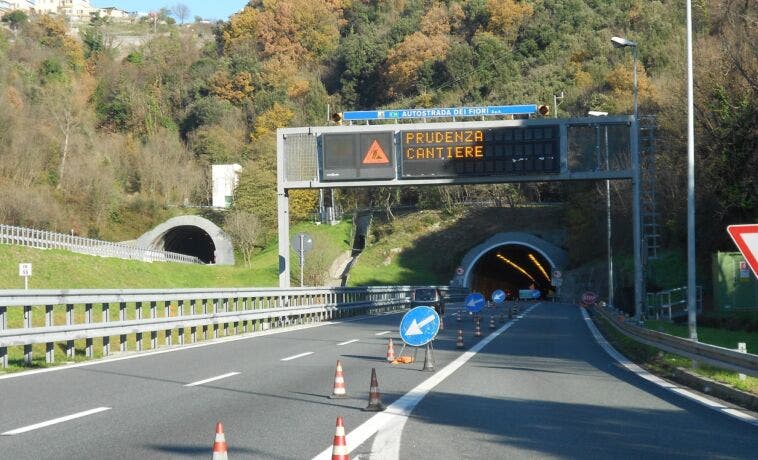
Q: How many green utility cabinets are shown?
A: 1